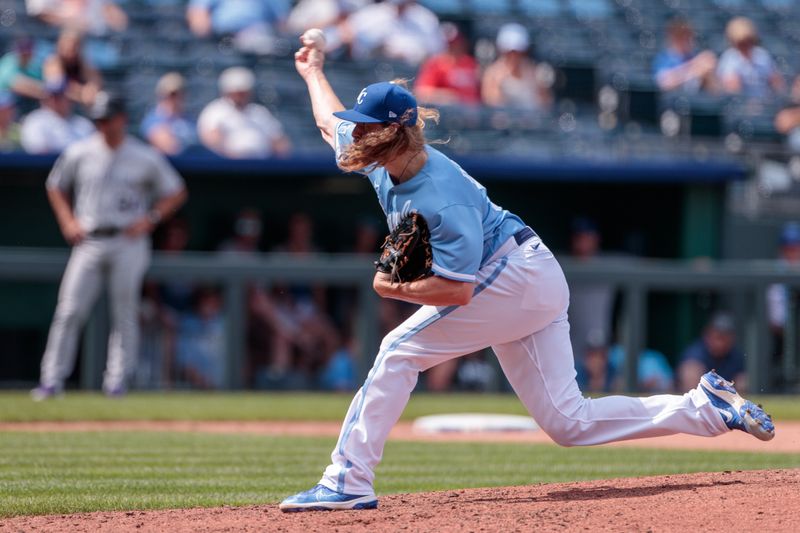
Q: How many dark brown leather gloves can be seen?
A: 1